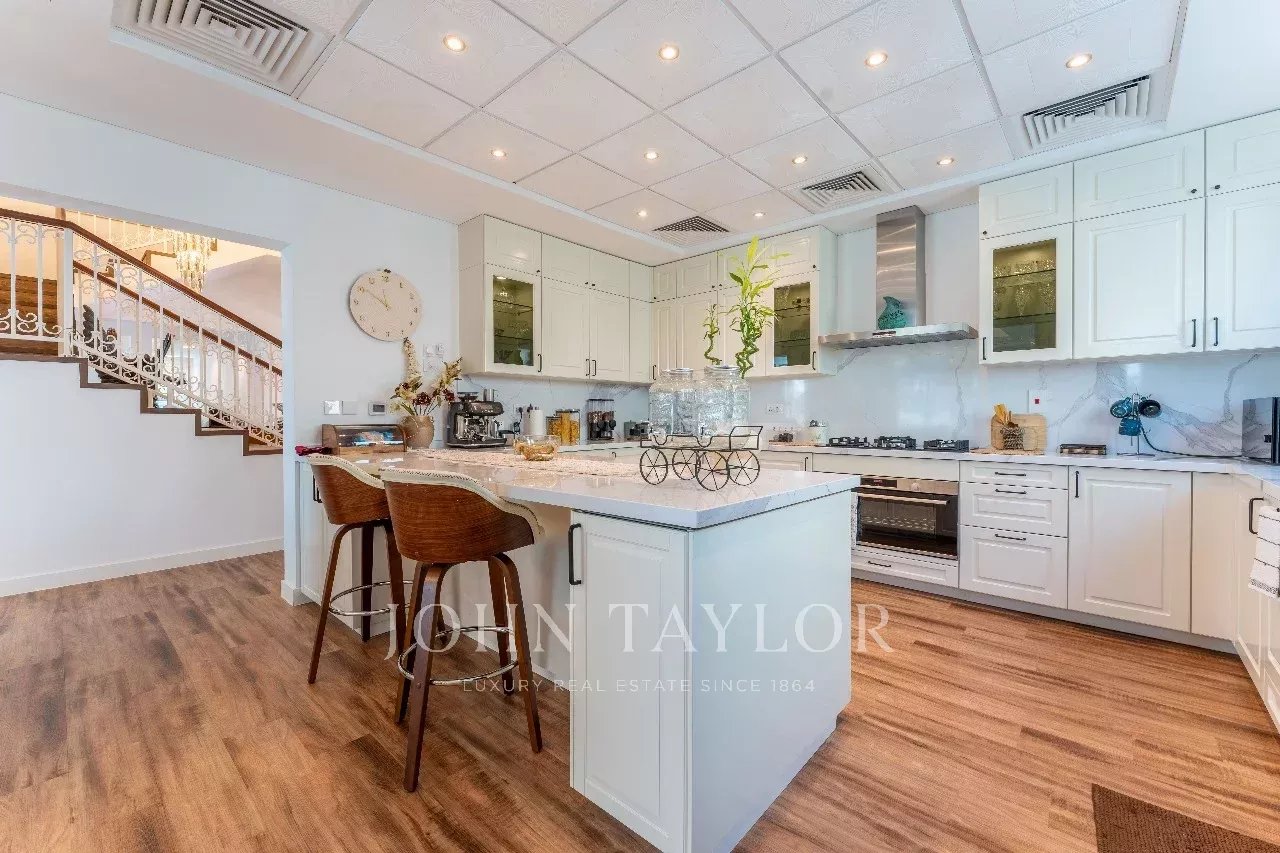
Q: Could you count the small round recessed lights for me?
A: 10